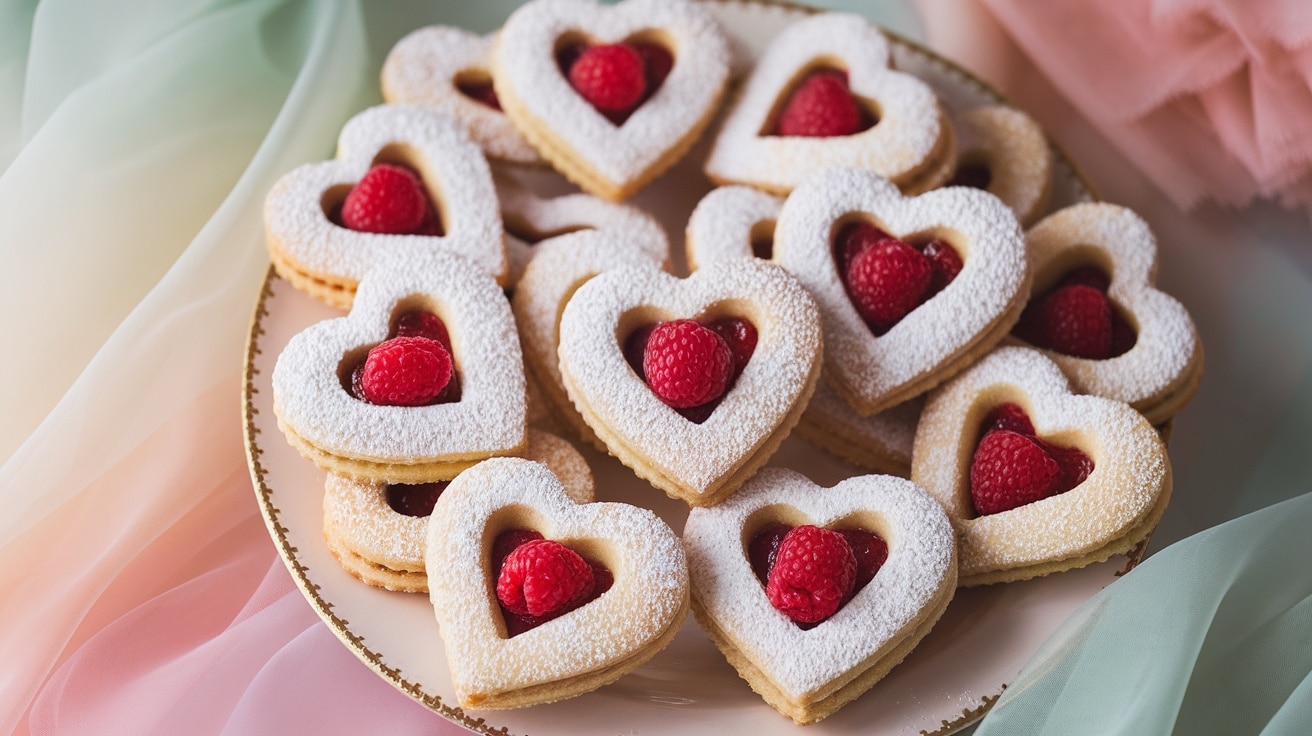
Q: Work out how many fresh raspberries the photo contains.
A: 10